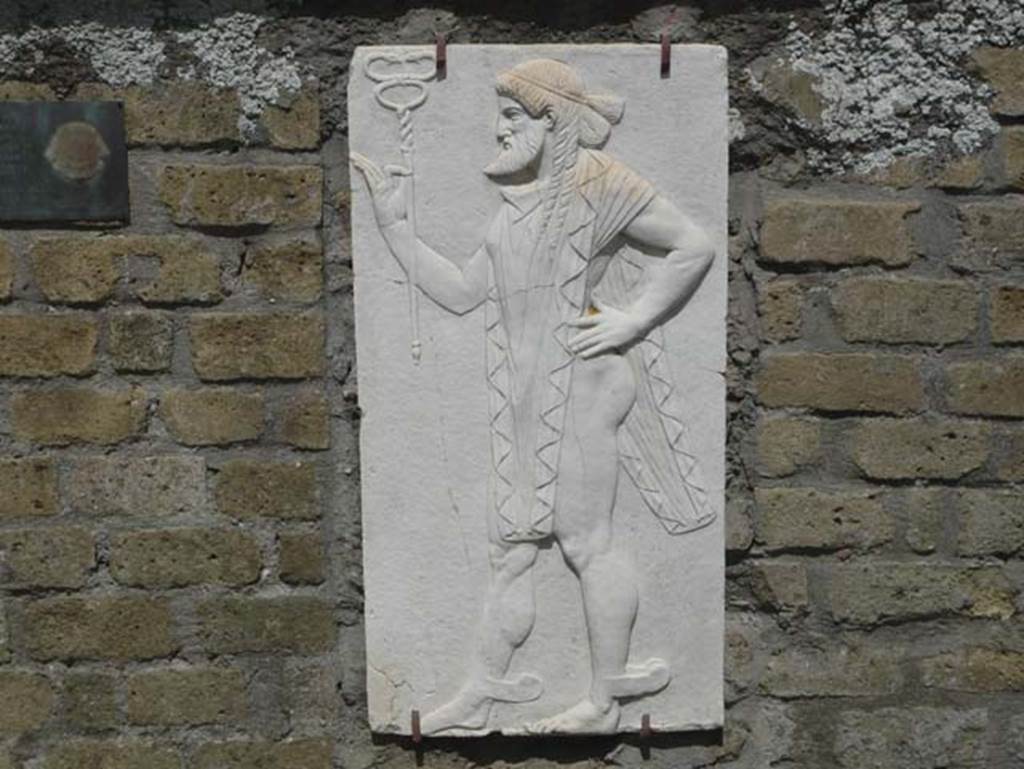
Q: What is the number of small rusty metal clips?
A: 4